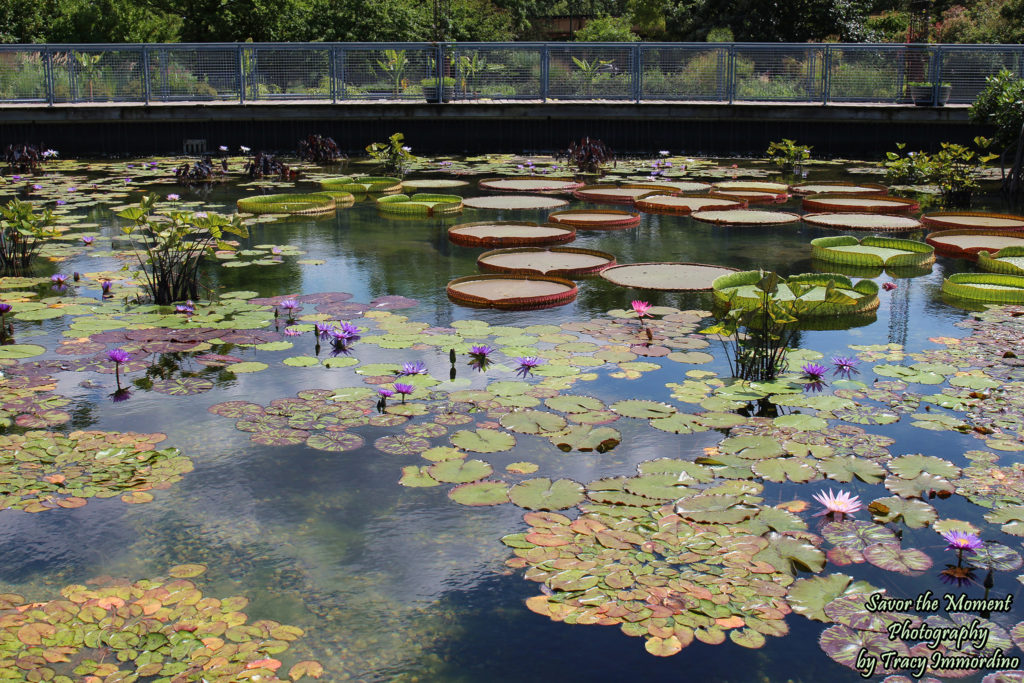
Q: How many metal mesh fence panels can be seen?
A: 11